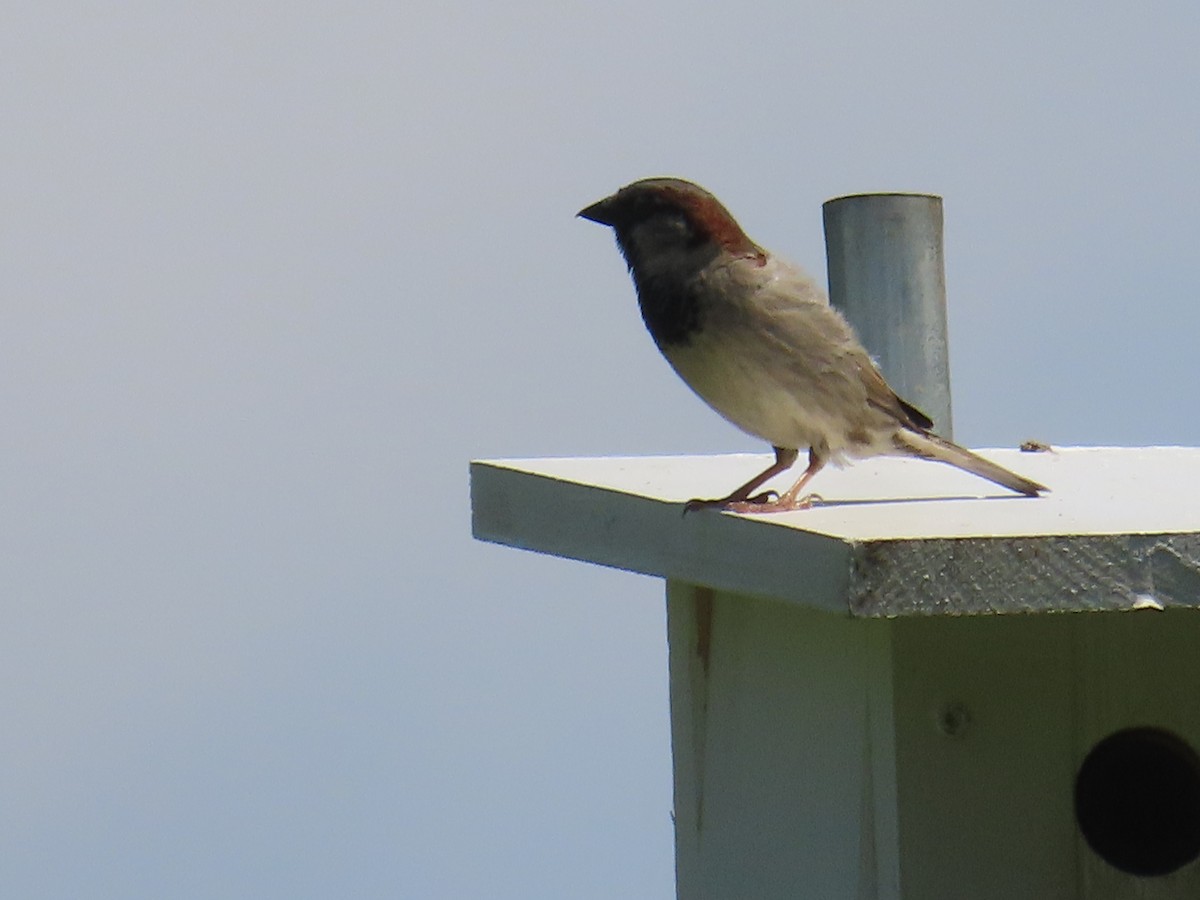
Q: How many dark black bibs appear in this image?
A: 1